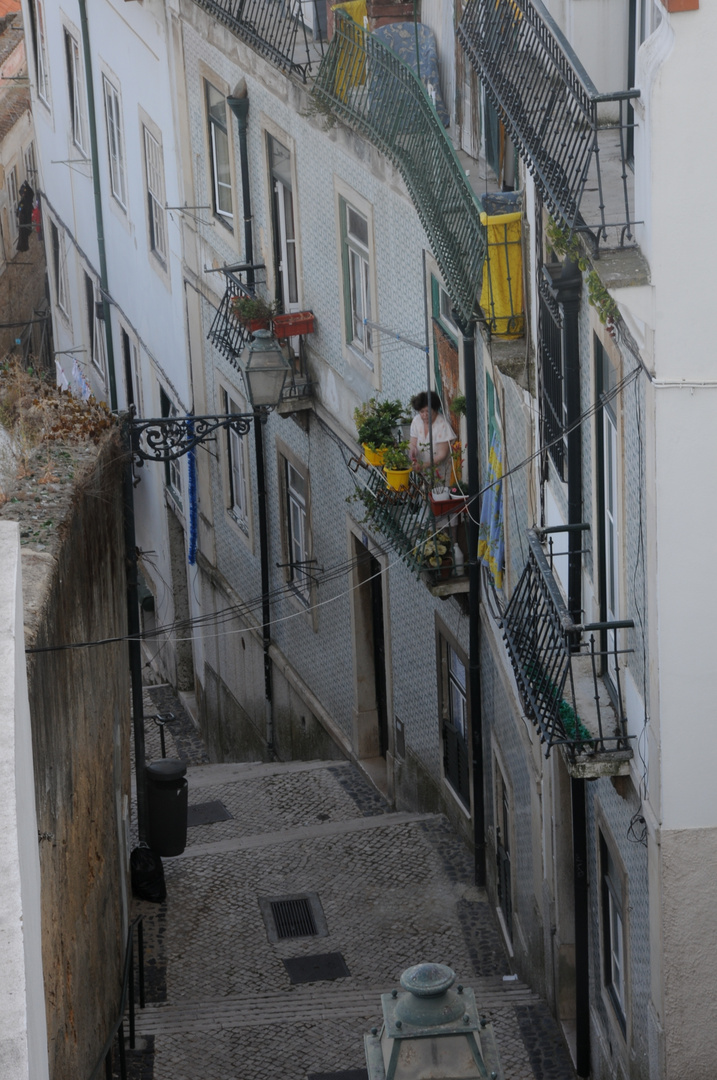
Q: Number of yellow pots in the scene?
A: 2